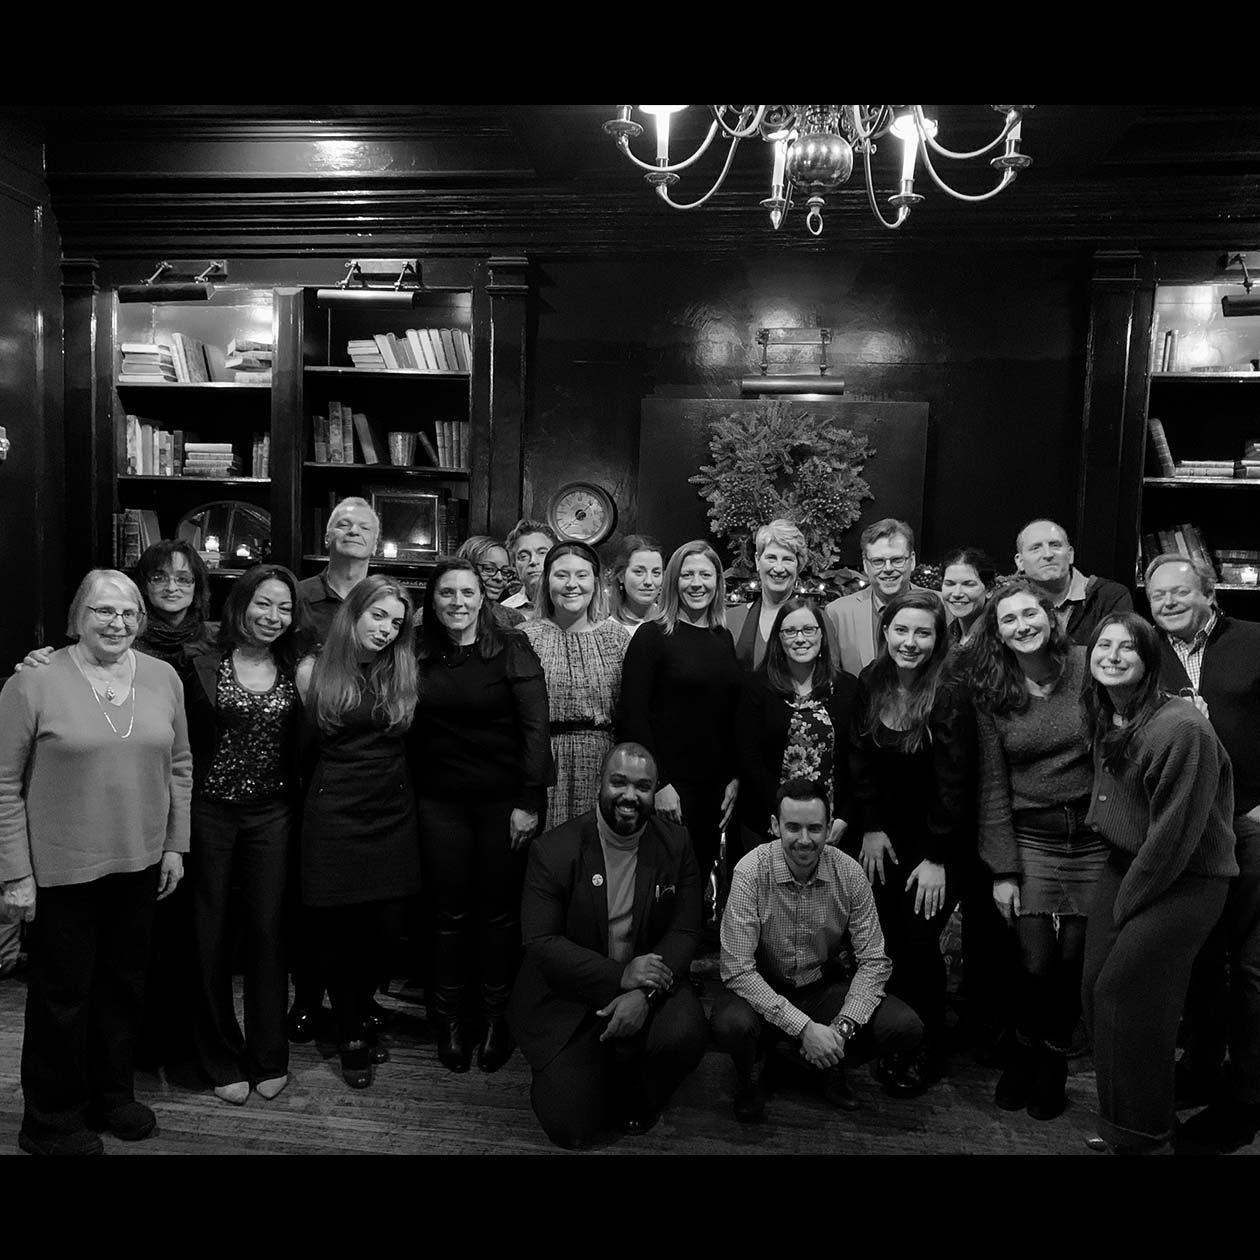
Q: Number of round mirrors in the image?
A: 1